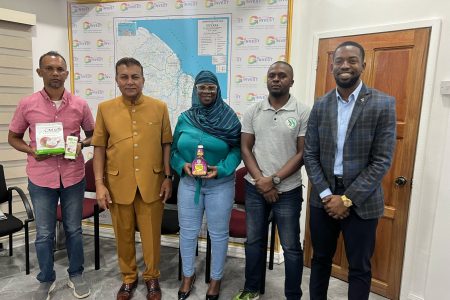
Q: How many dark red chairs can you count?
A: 2